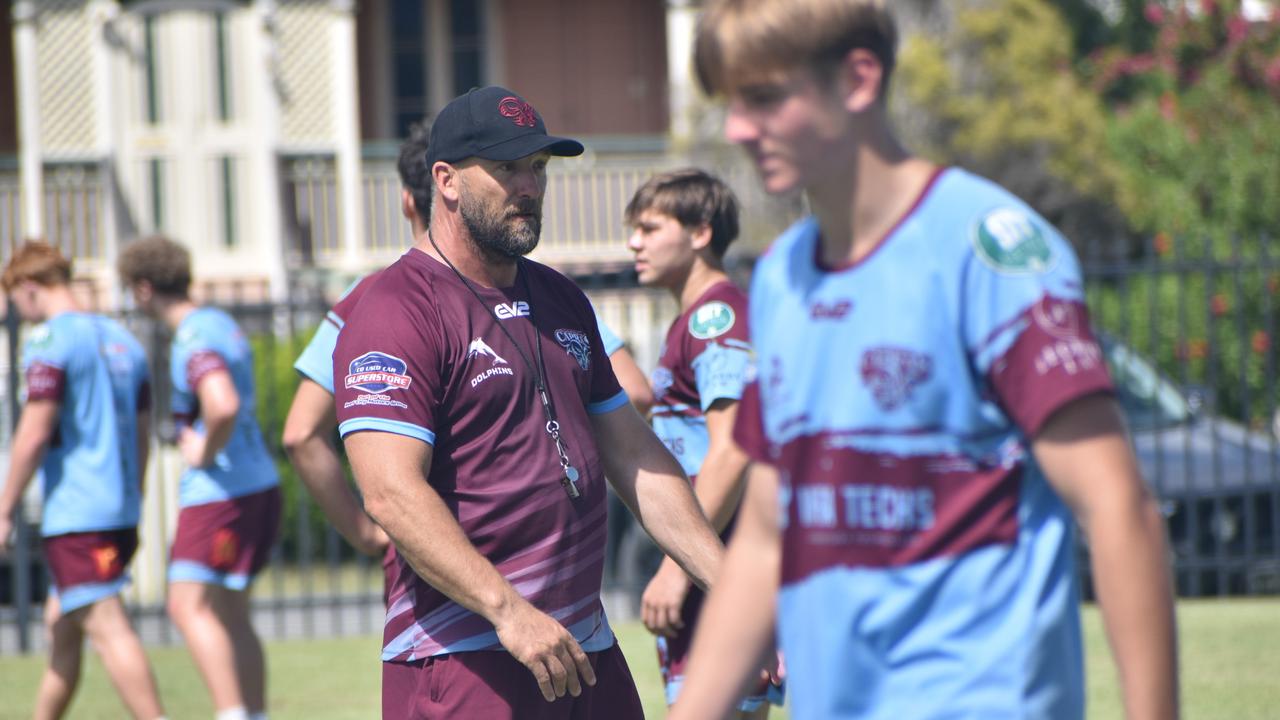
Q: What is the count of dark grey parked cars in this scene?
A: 1